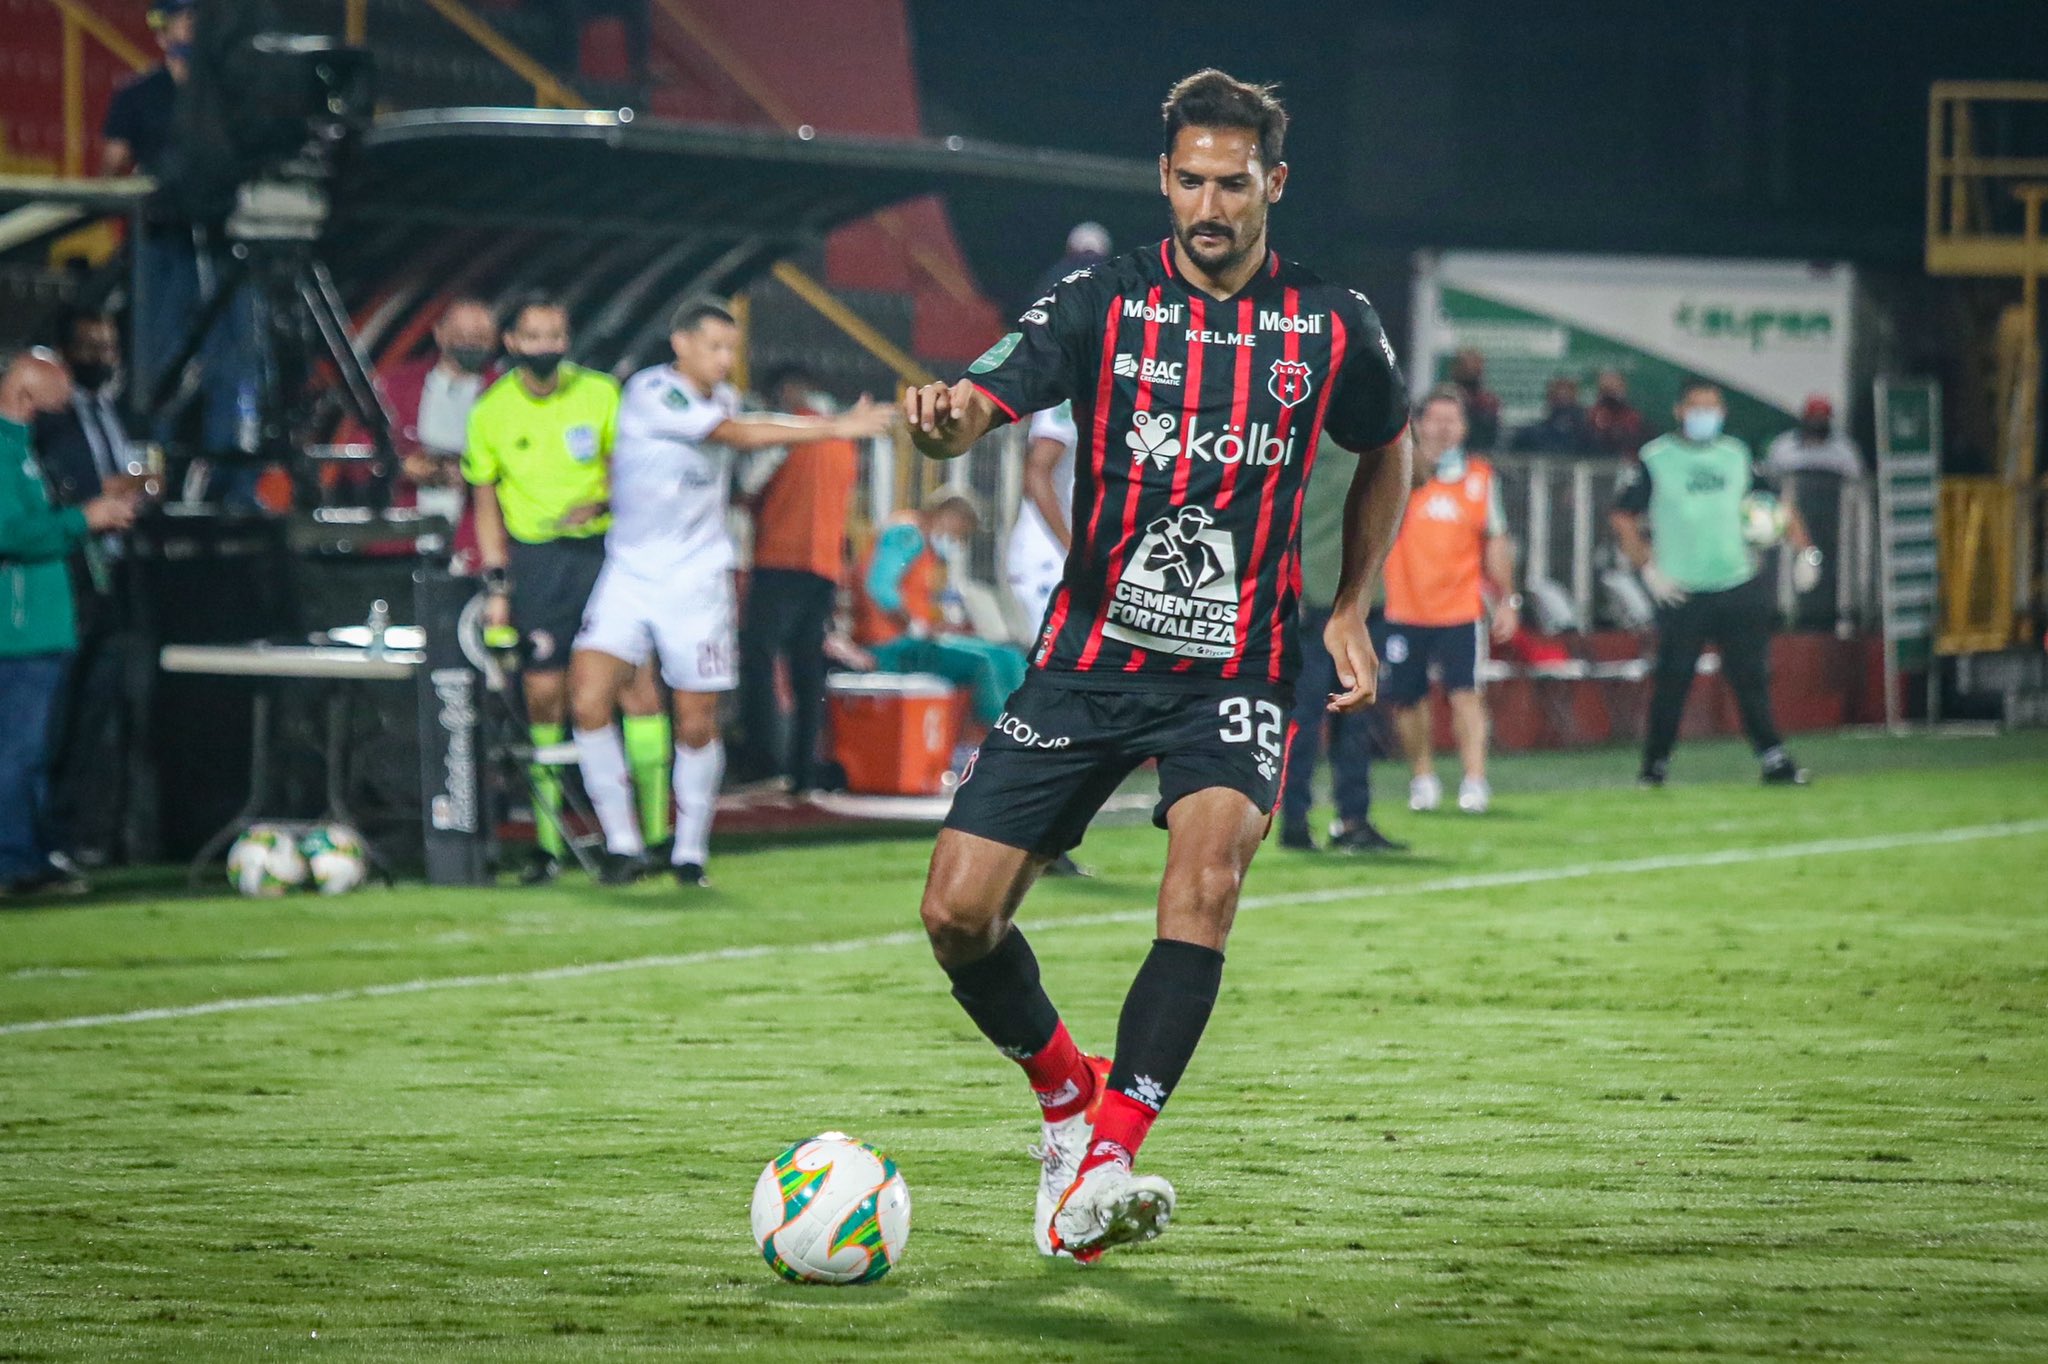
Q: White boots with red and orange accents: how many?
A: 2